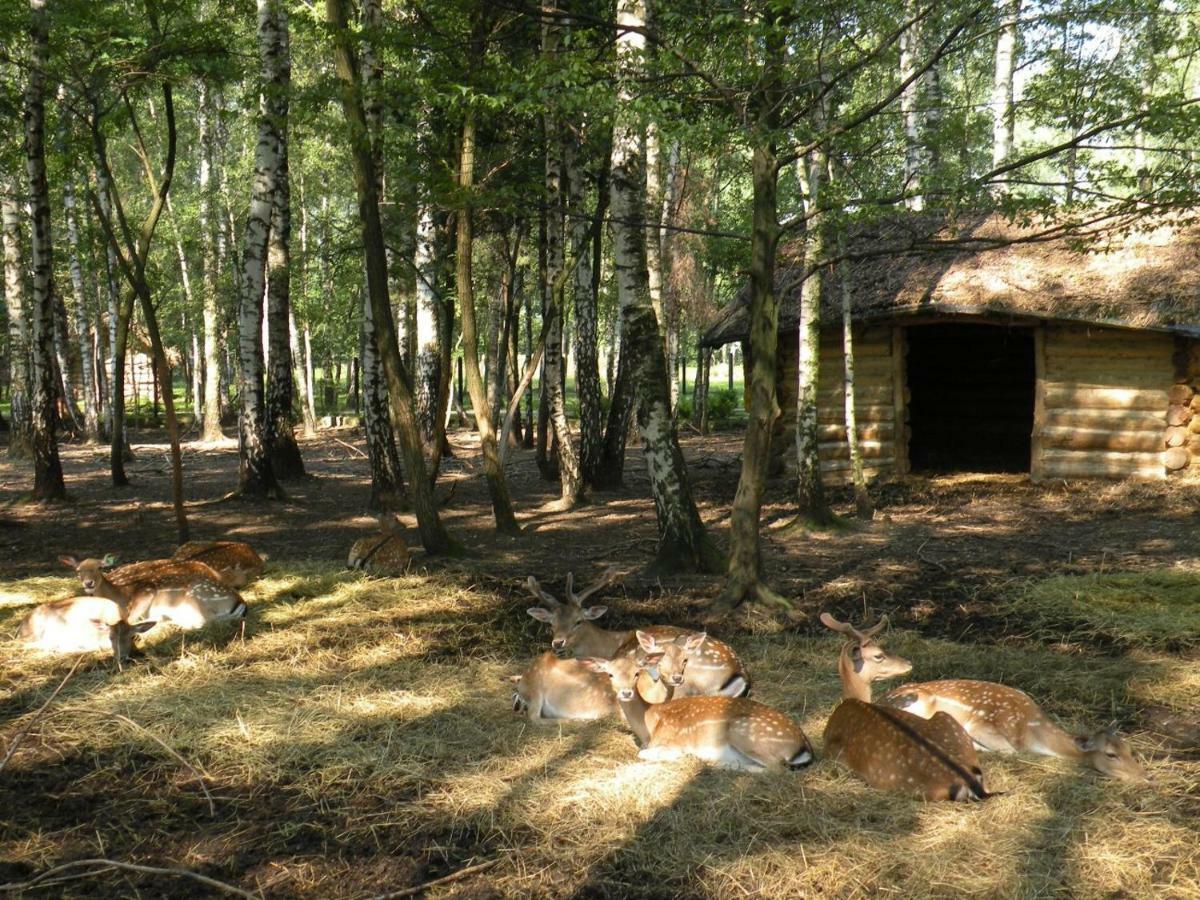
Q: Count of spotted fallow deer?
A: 9